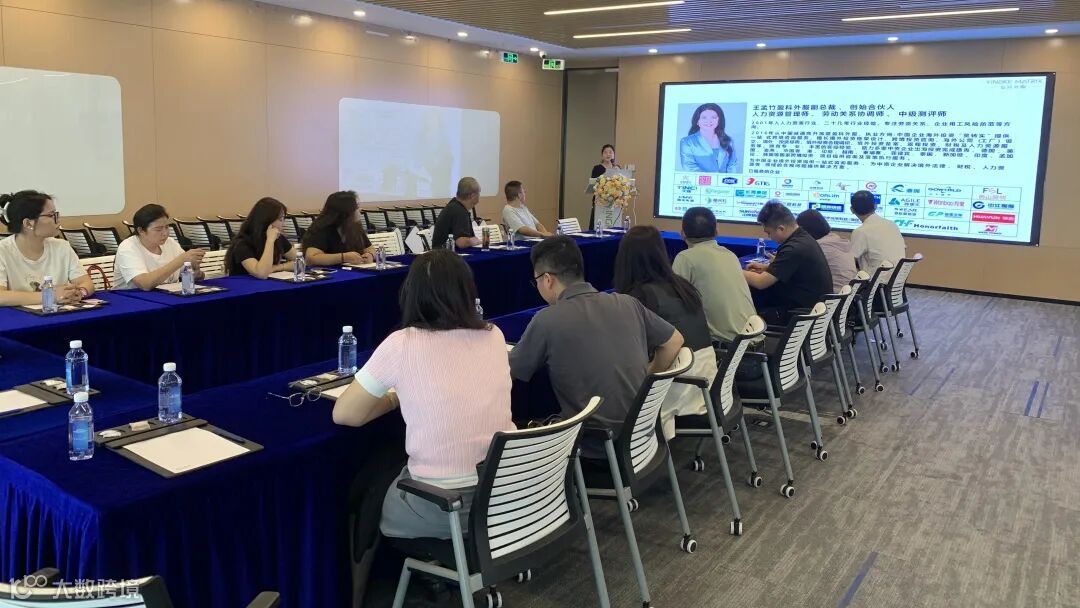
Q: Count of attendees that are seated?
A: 13